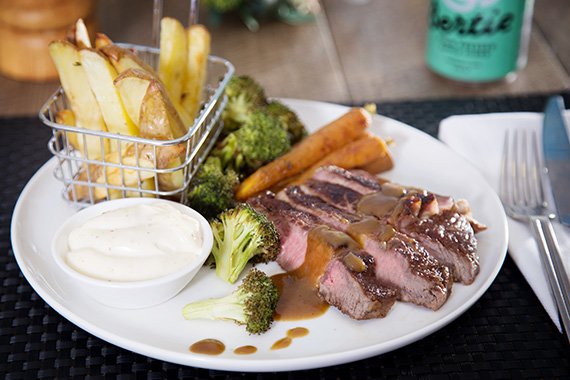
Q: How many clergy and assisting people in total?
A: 0